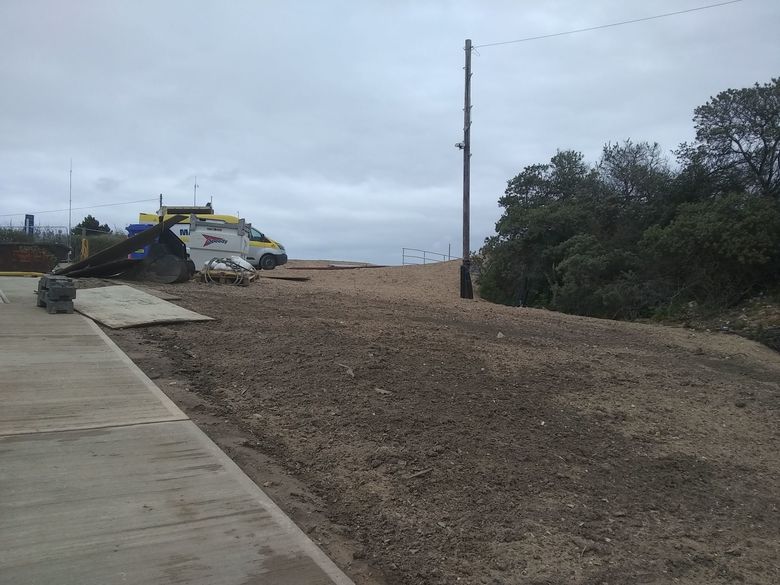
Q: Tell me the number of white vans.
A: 1